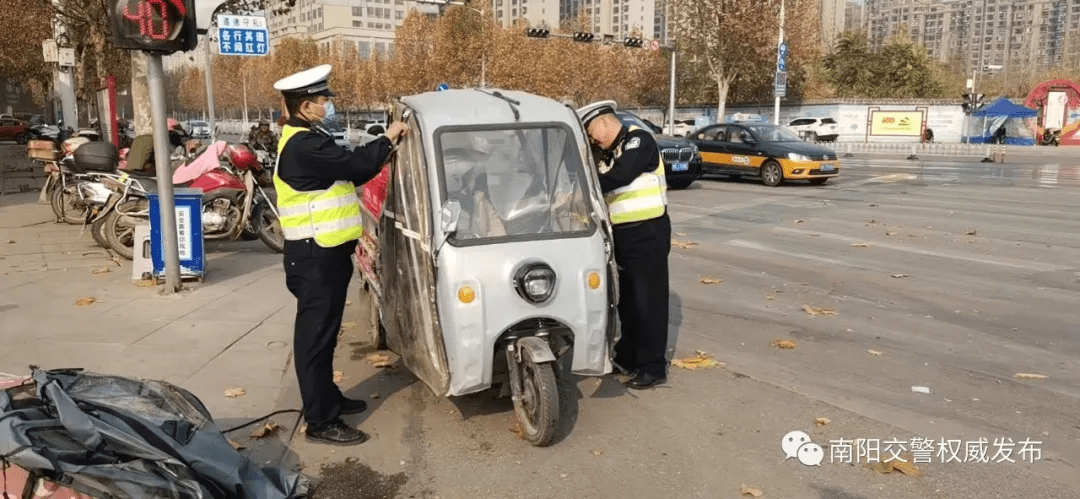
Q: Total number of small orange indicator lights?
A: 2